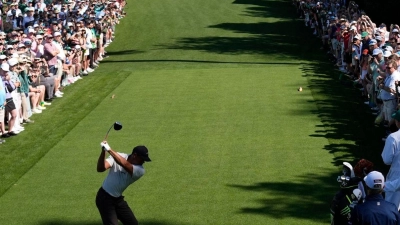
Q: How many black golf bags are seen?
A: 1